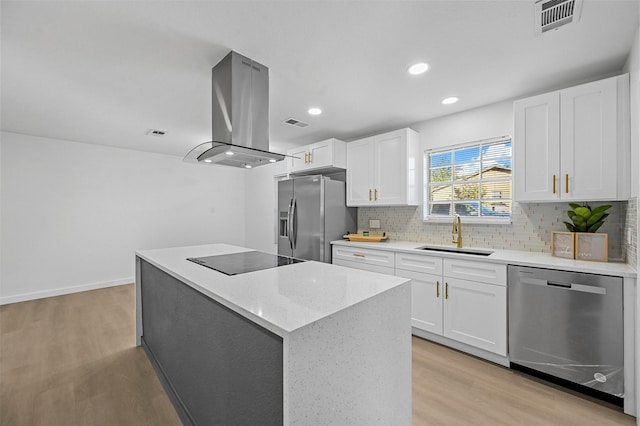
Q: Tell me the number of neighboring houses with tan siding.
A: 1